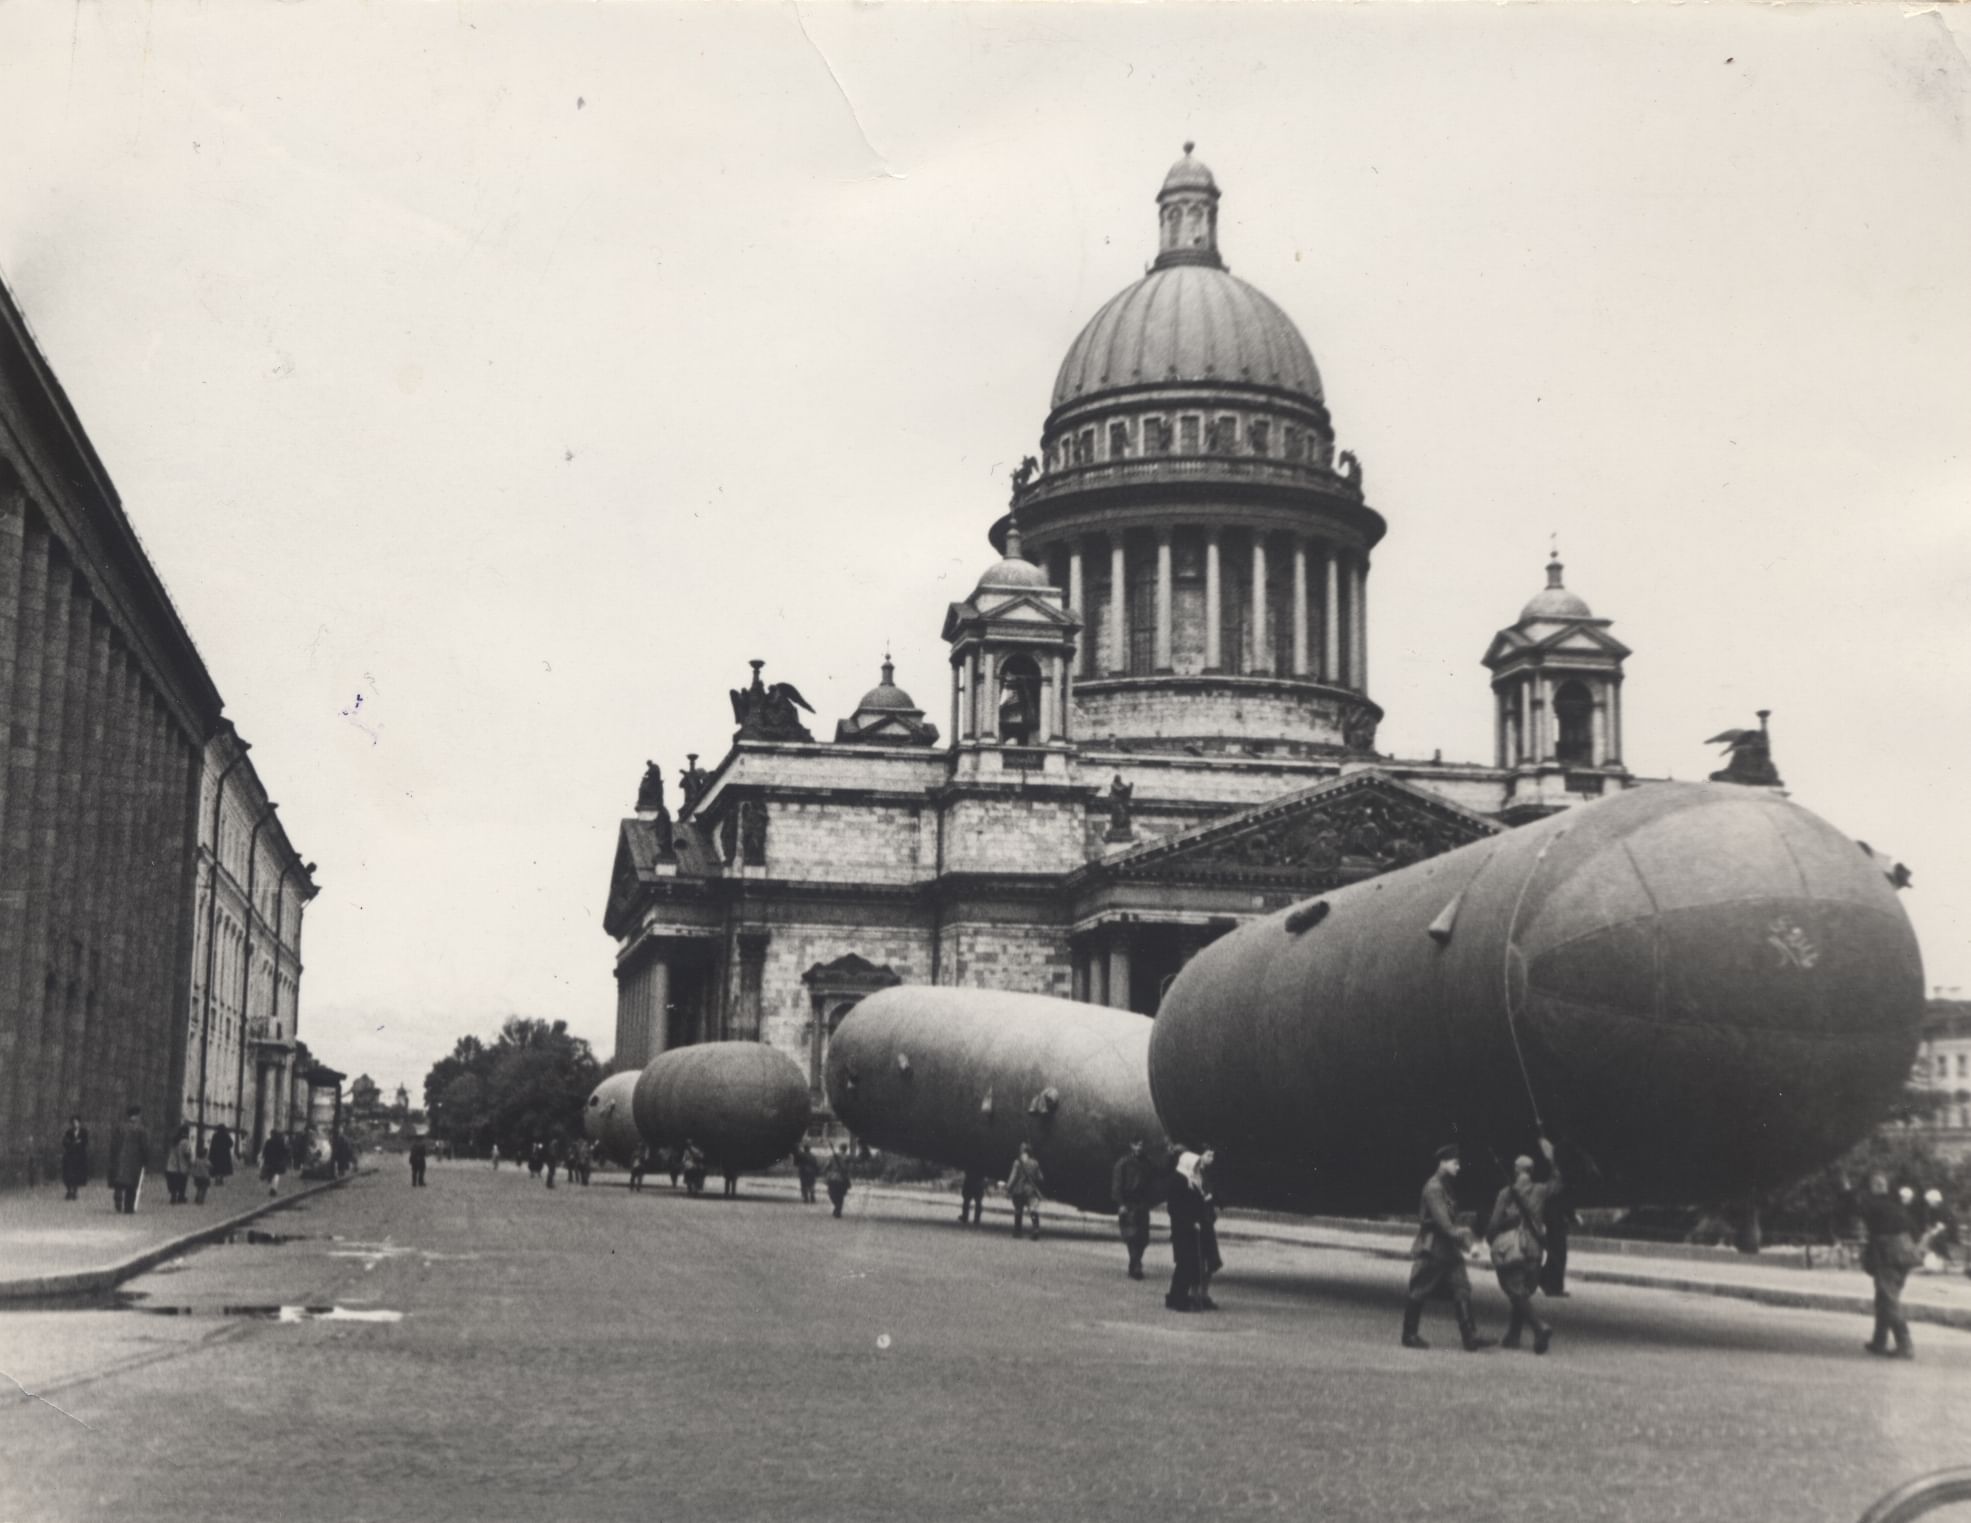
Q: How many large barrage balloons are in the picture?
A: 4